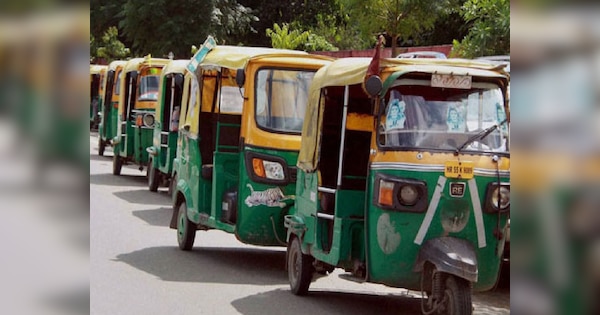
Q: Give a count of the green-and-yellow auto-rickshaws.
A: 6